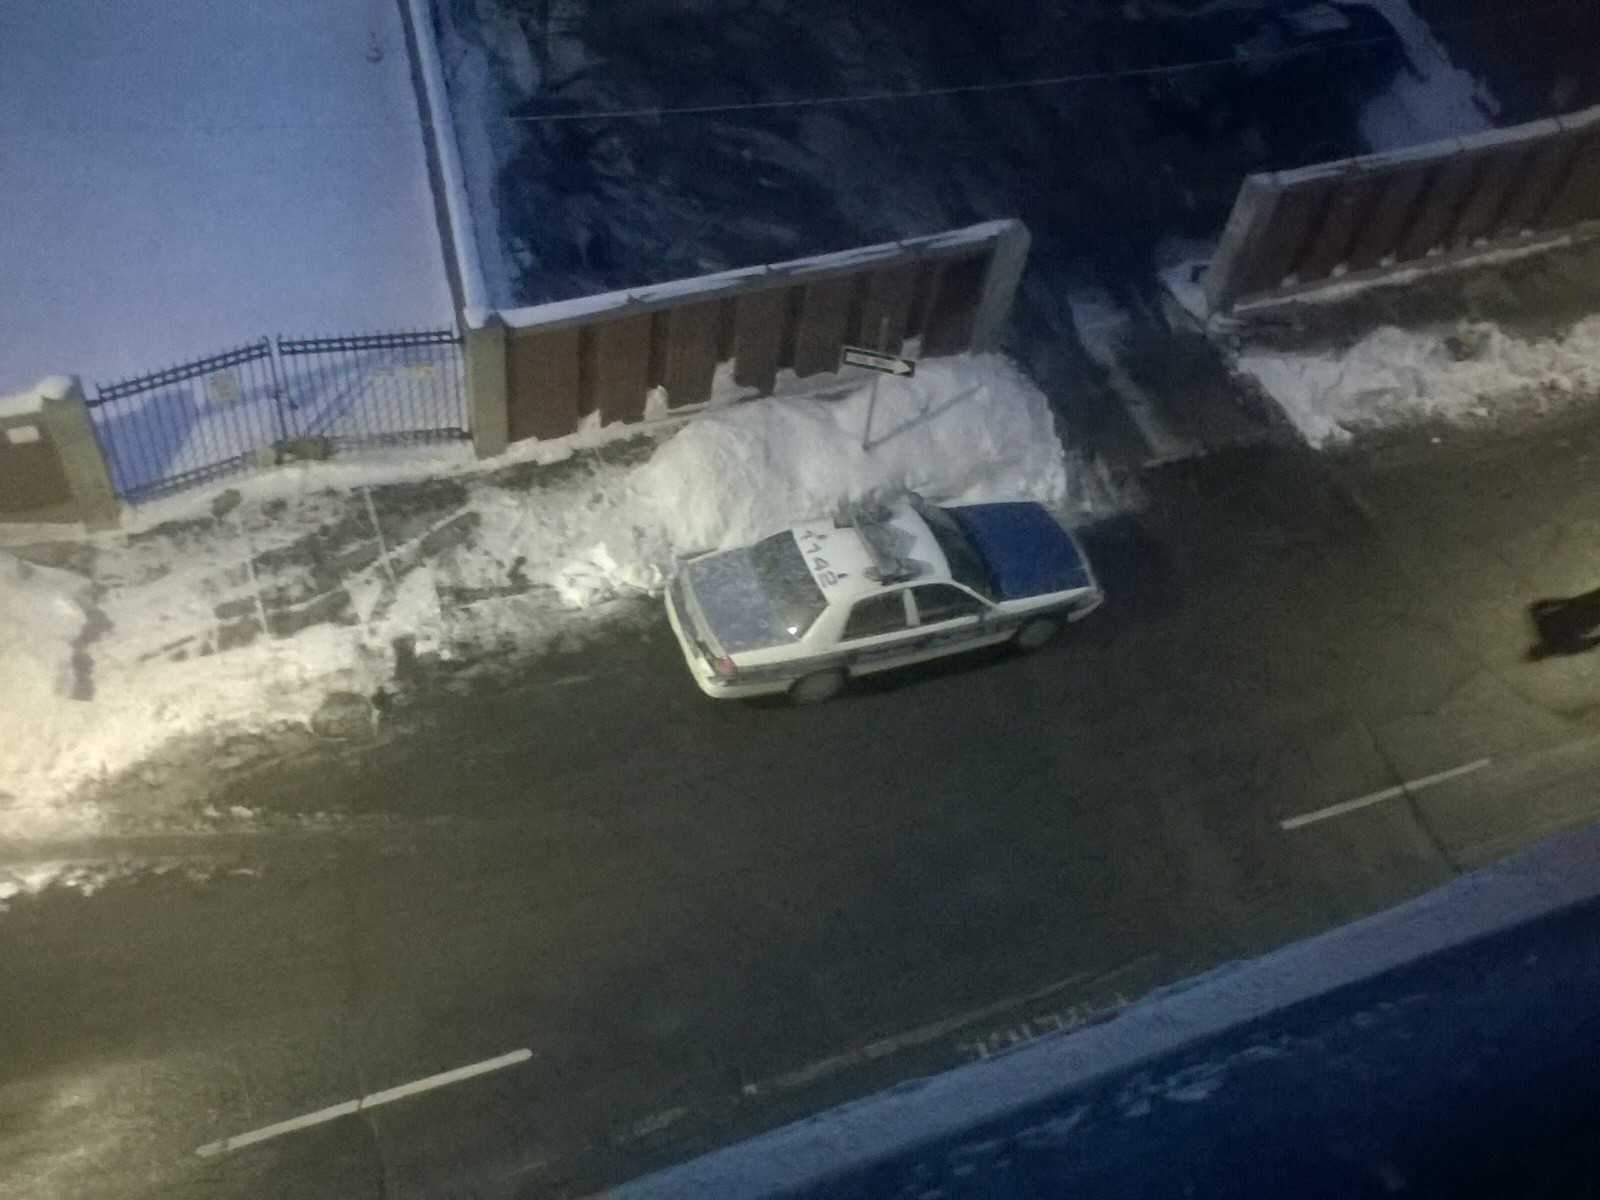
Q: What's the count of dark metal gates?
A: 2